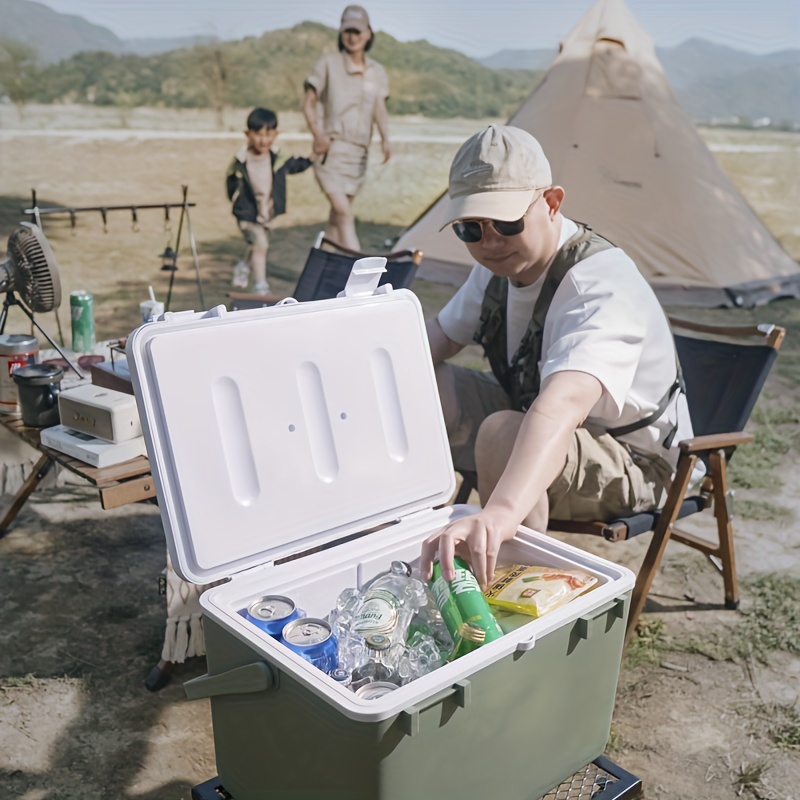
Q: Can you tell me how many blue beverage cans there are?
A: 2